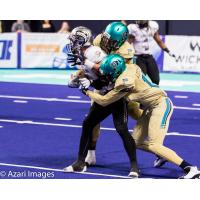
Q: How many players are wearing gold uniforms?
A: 2